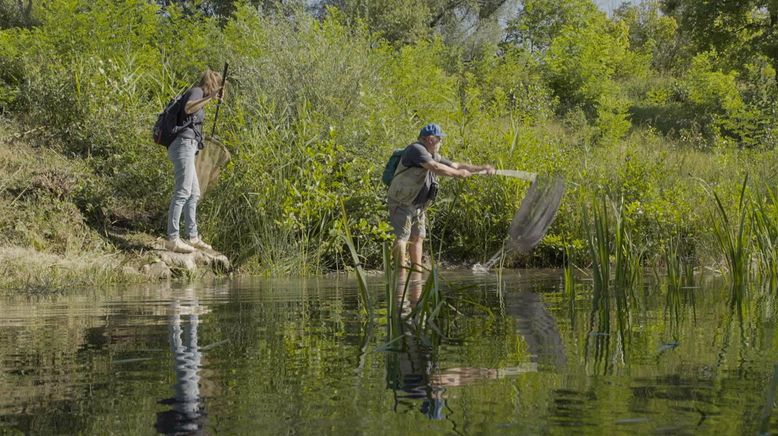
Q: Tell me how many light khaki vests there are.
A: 1